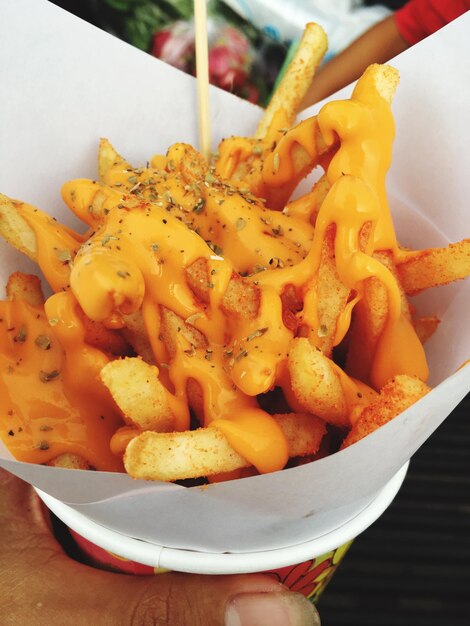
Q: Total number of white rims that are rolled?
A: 1